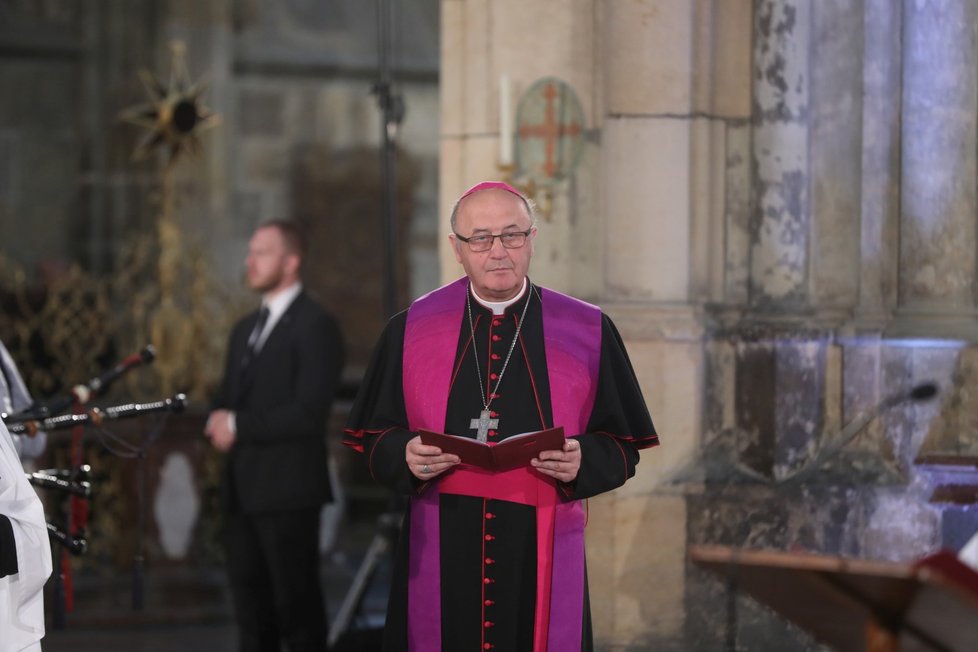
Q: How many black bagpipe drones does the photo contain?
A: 5